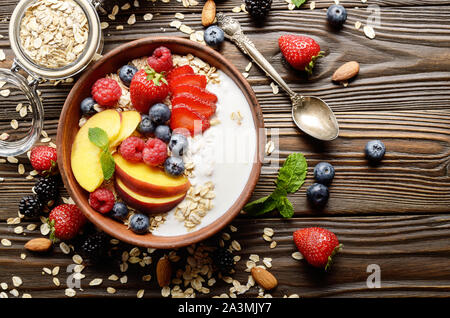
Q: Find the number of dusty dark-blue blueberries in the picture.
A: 14